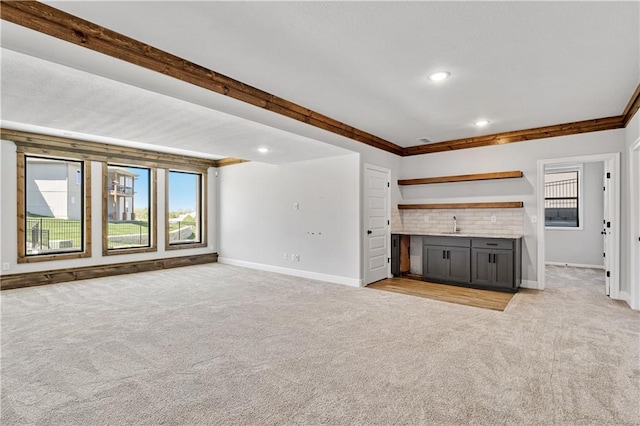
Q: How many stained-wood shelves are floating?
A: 2